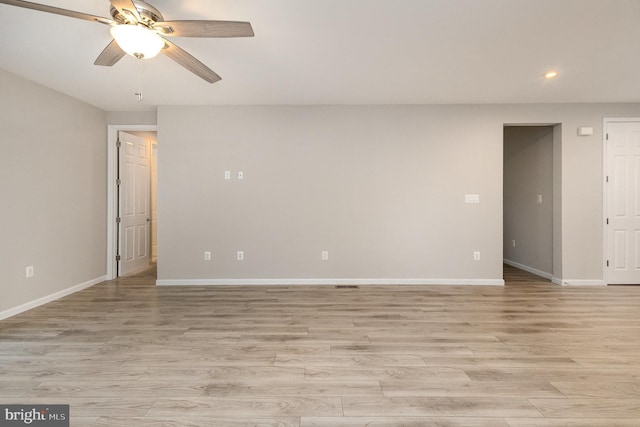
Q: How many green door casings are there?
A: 0